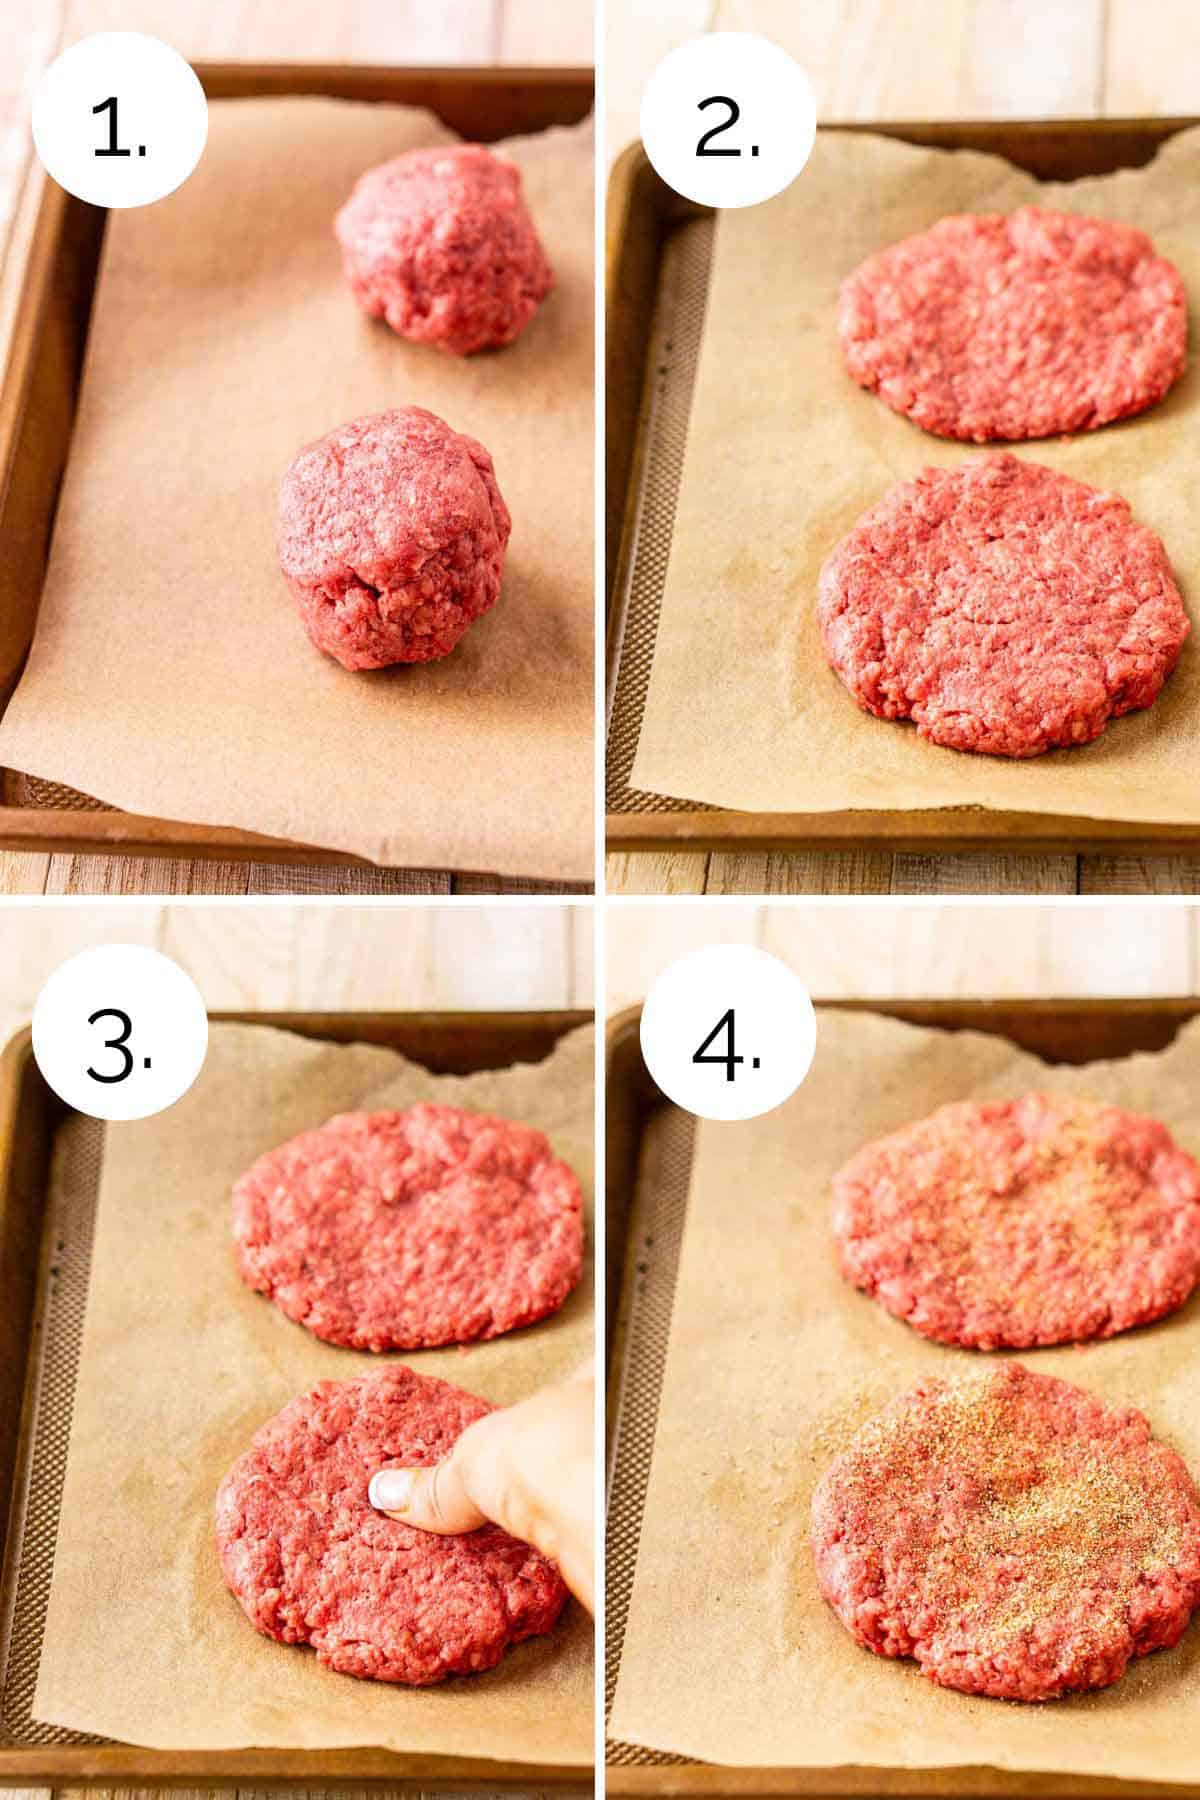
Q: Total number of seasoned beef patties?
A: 2